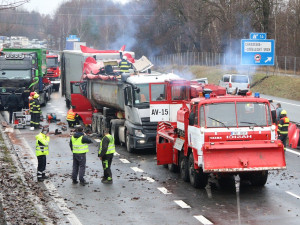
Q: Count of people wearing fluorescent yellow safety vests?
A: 3